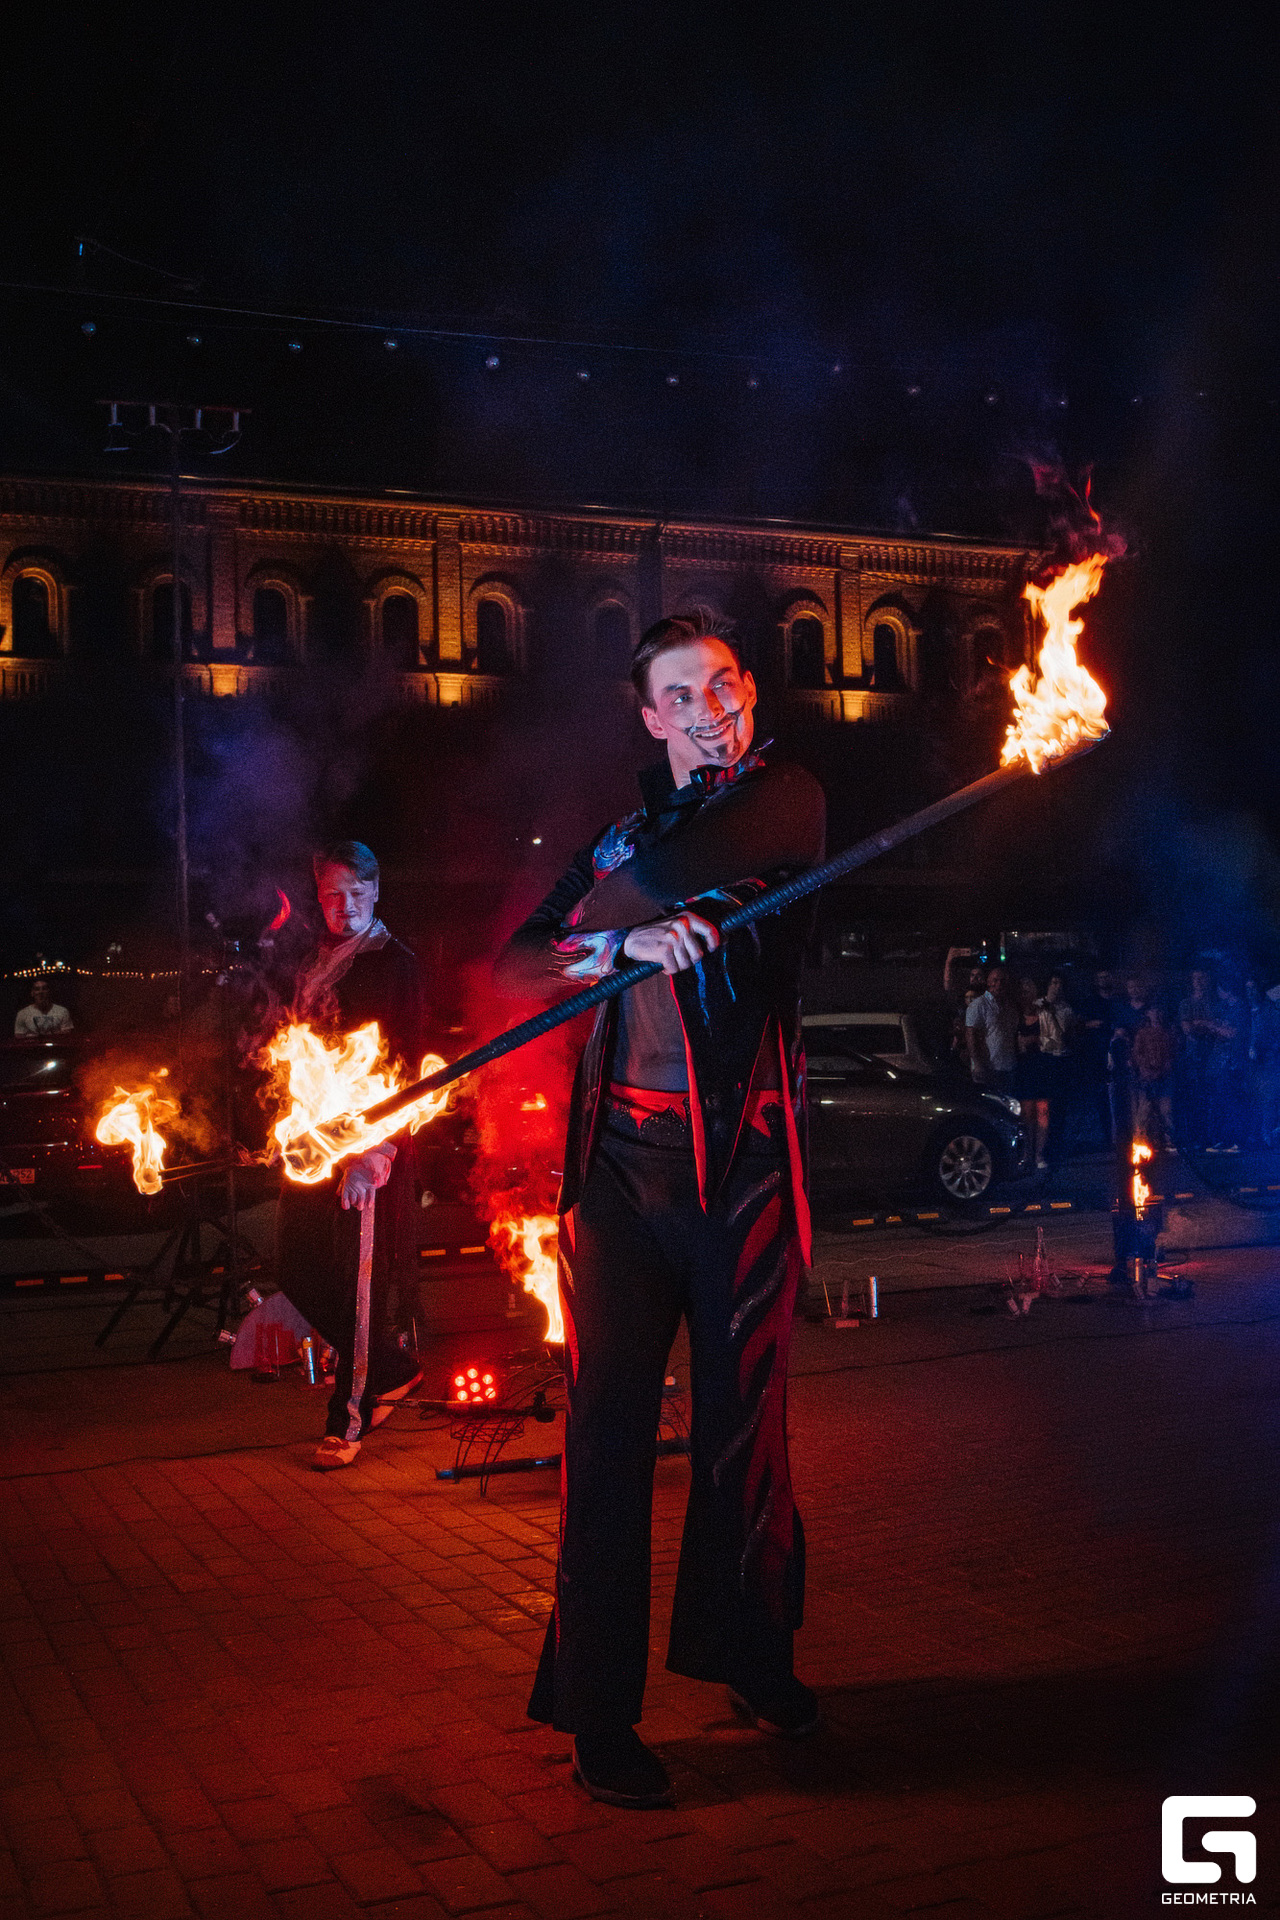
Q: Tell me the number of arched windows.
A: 9